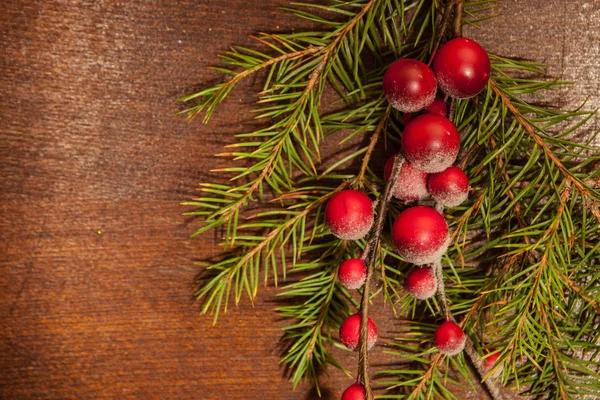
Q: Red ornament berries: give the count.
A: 14